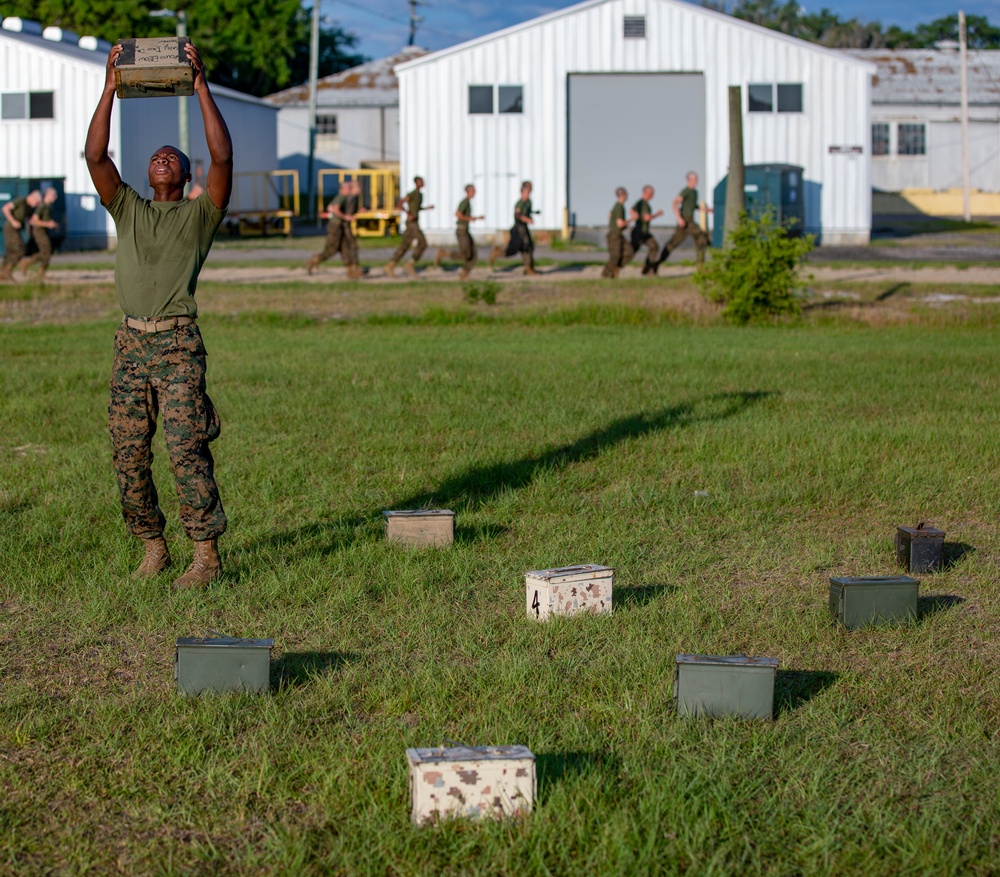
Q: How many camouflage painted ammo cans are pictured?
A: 2